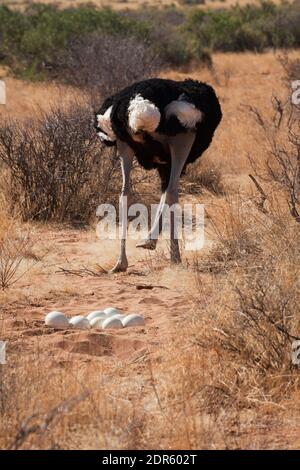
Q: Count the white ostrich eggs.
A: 8